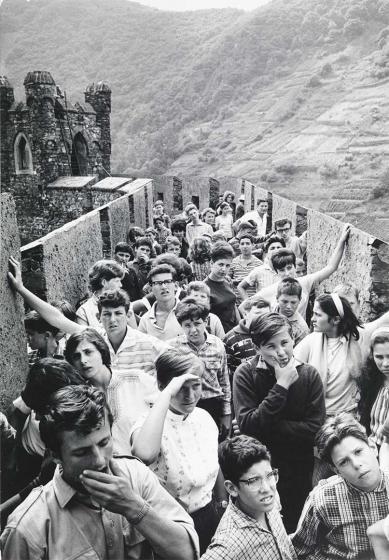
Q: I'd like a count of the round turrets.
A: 3